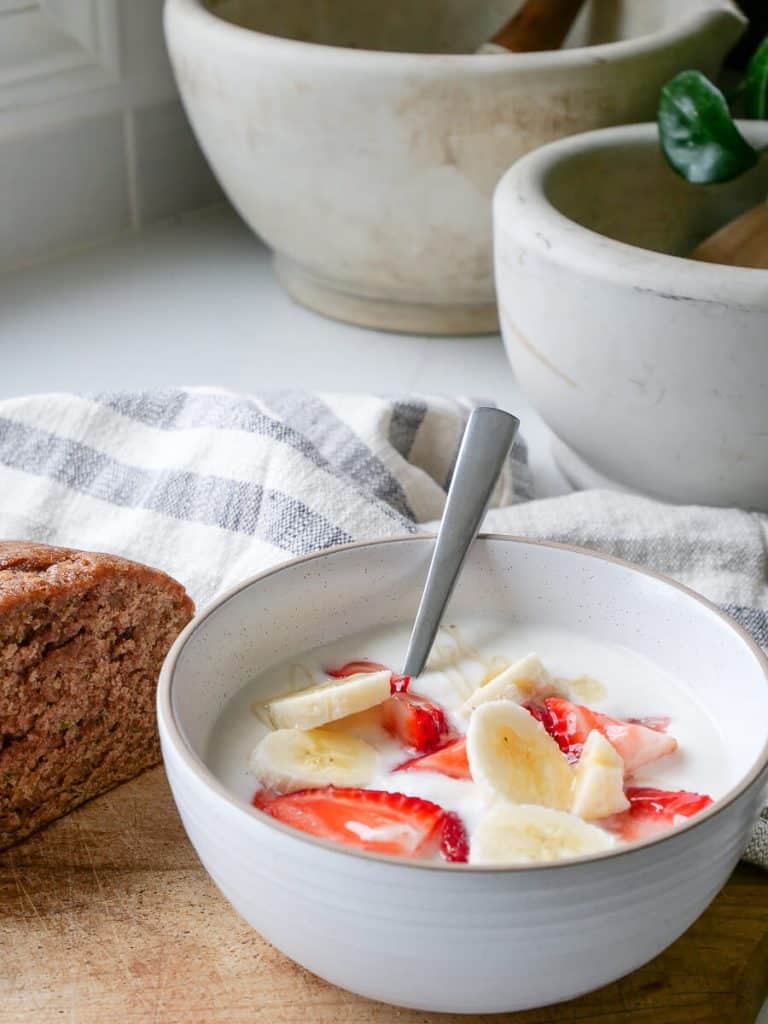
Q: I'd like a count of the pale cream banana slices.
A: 6